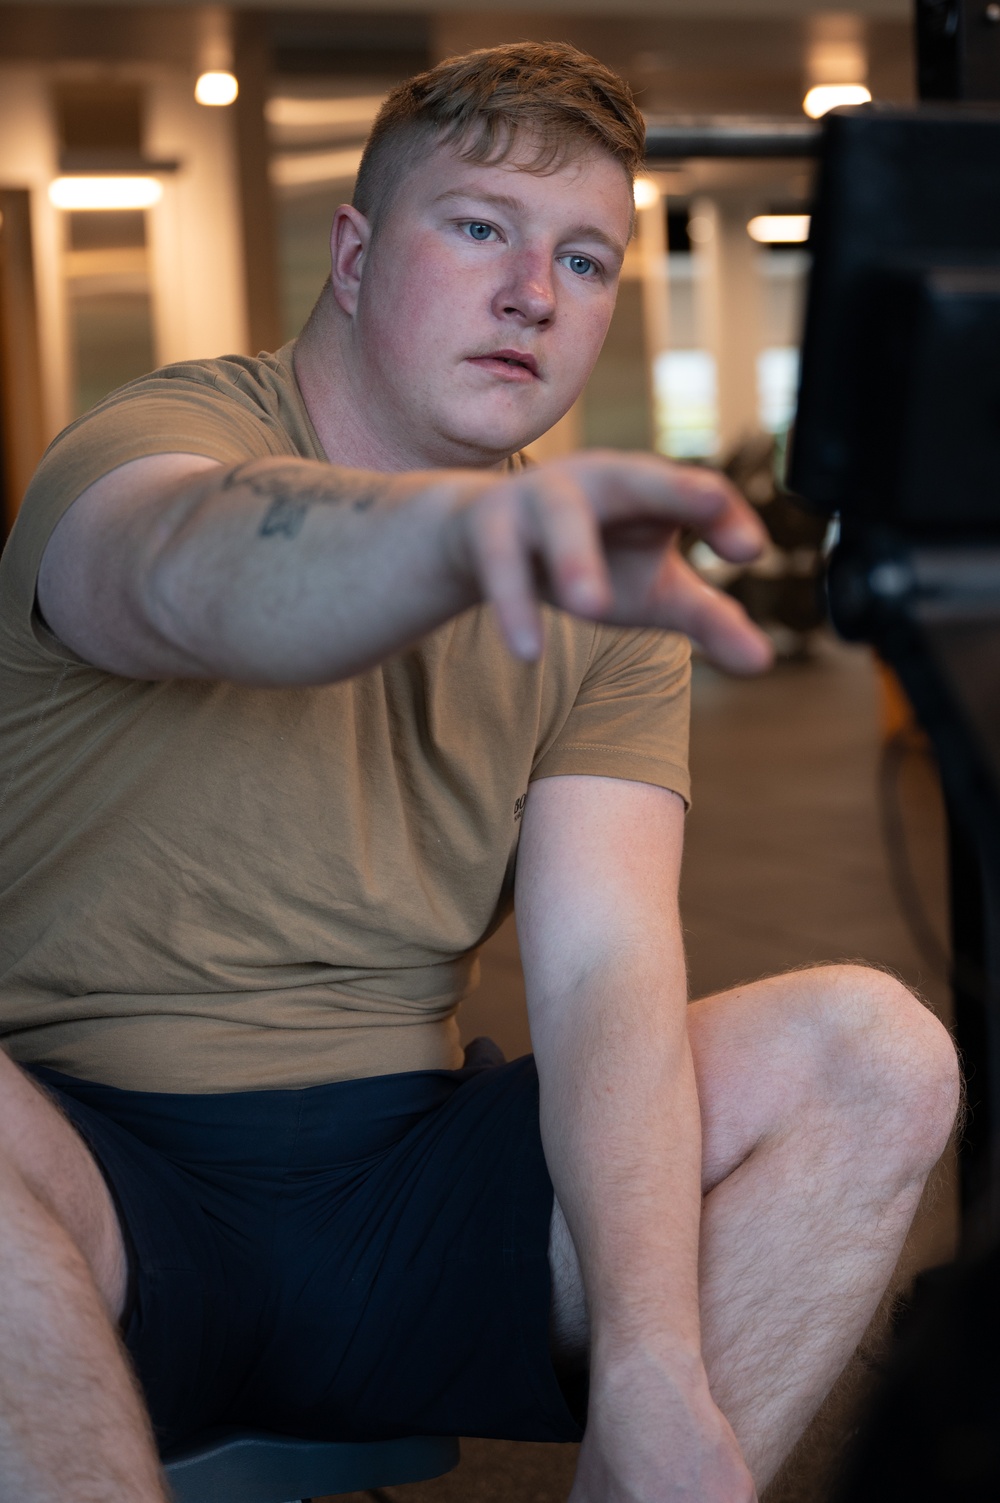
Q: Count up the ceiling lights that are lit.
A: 5